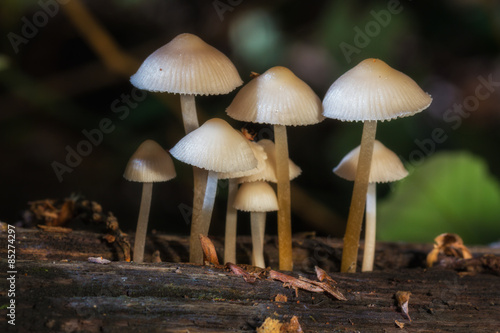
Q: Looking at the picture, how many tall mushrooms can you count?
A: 3